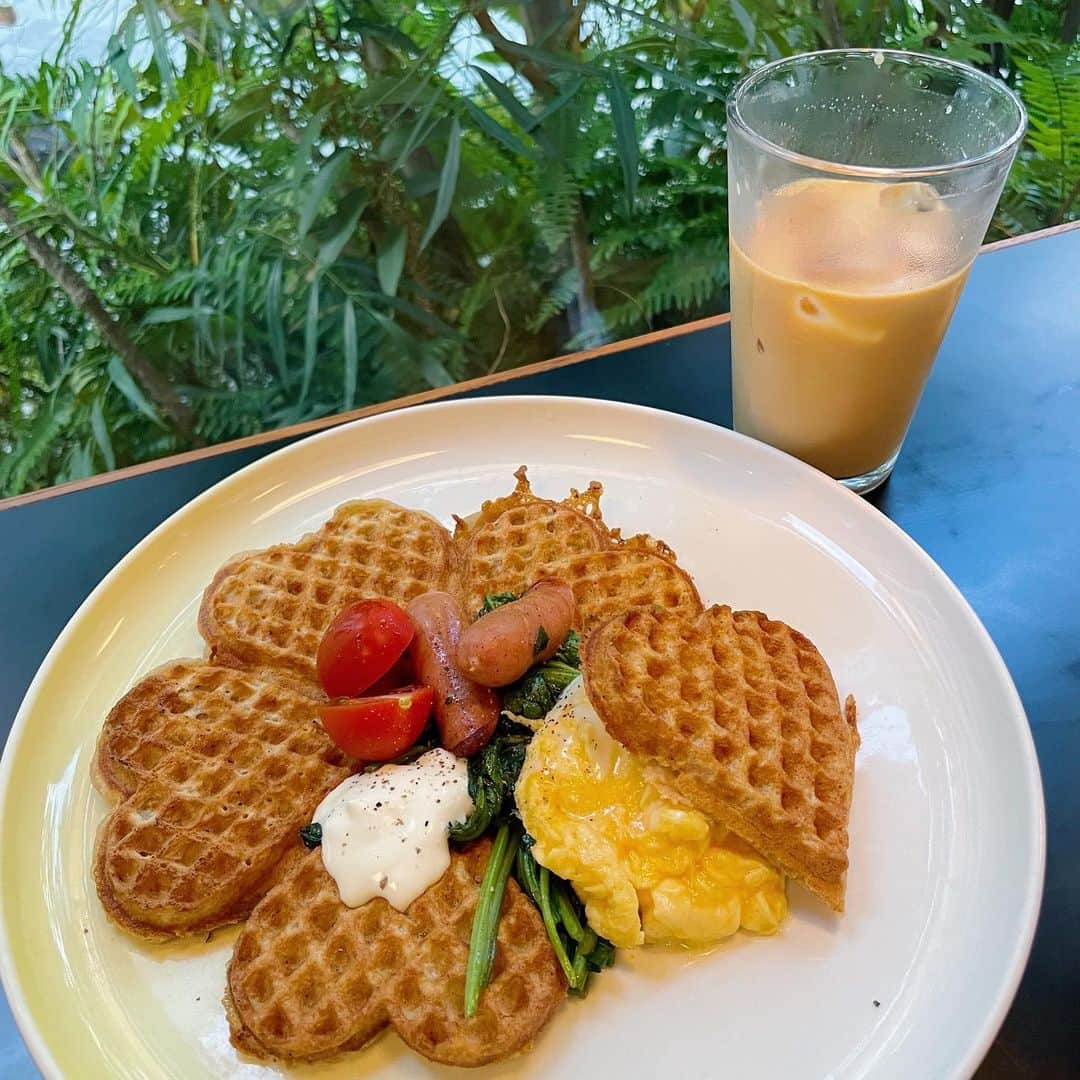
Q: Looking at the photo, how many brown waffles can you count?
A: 5